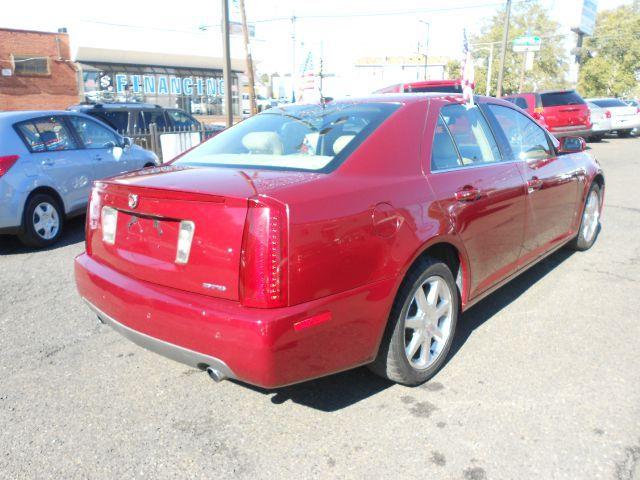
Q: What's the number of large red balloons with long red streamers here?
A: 0